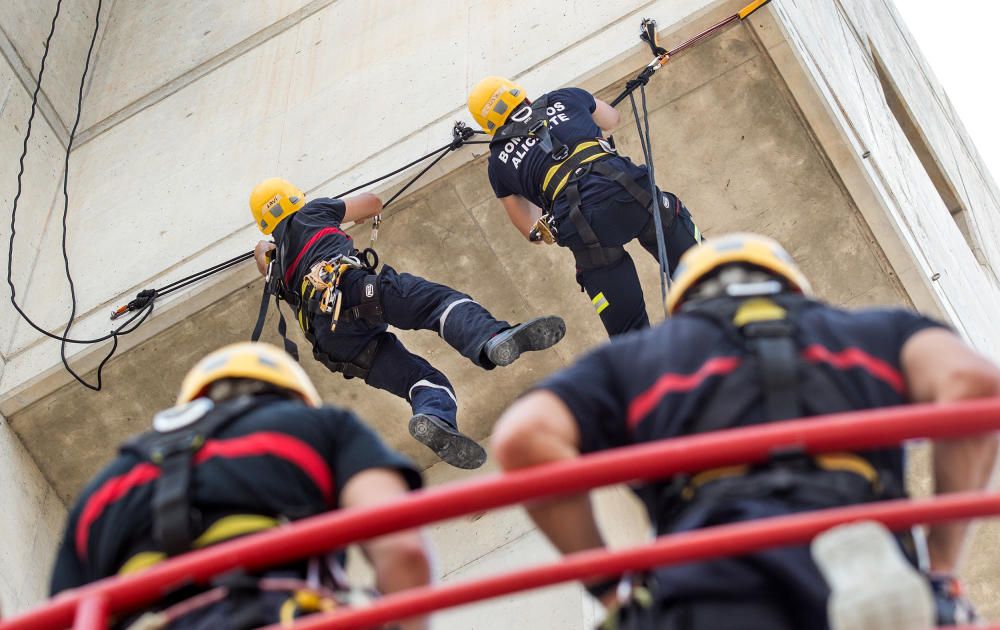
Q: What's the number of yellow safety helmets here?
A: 4